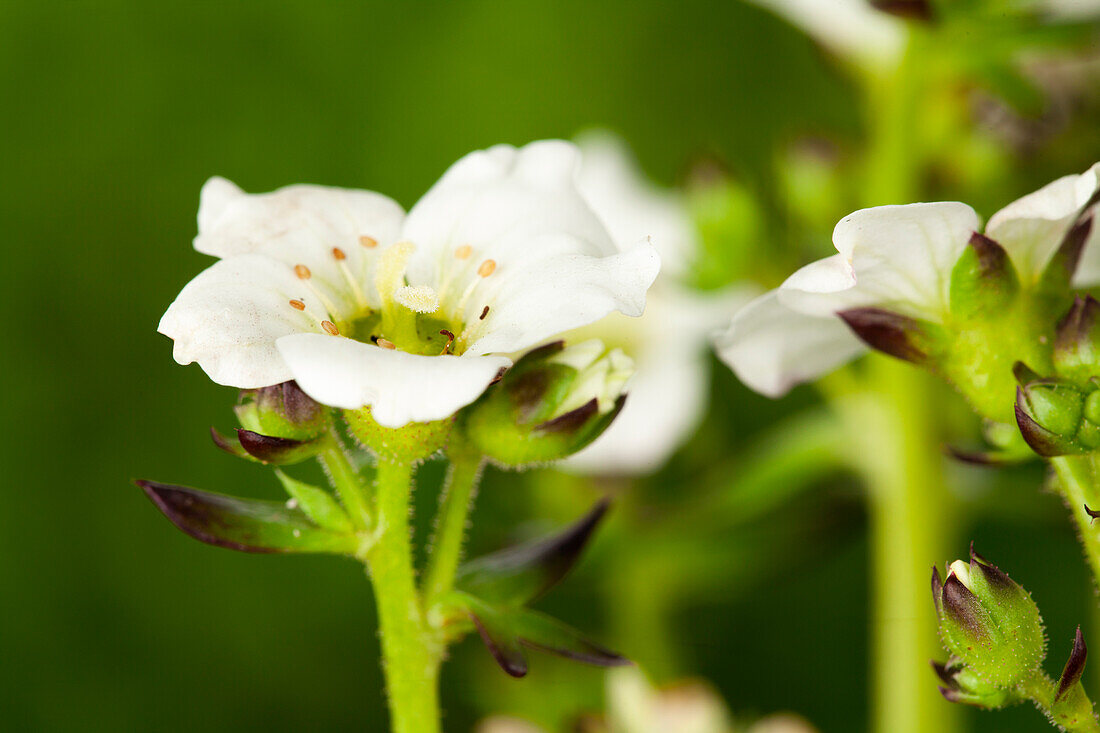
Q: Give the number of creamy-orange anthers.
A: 8